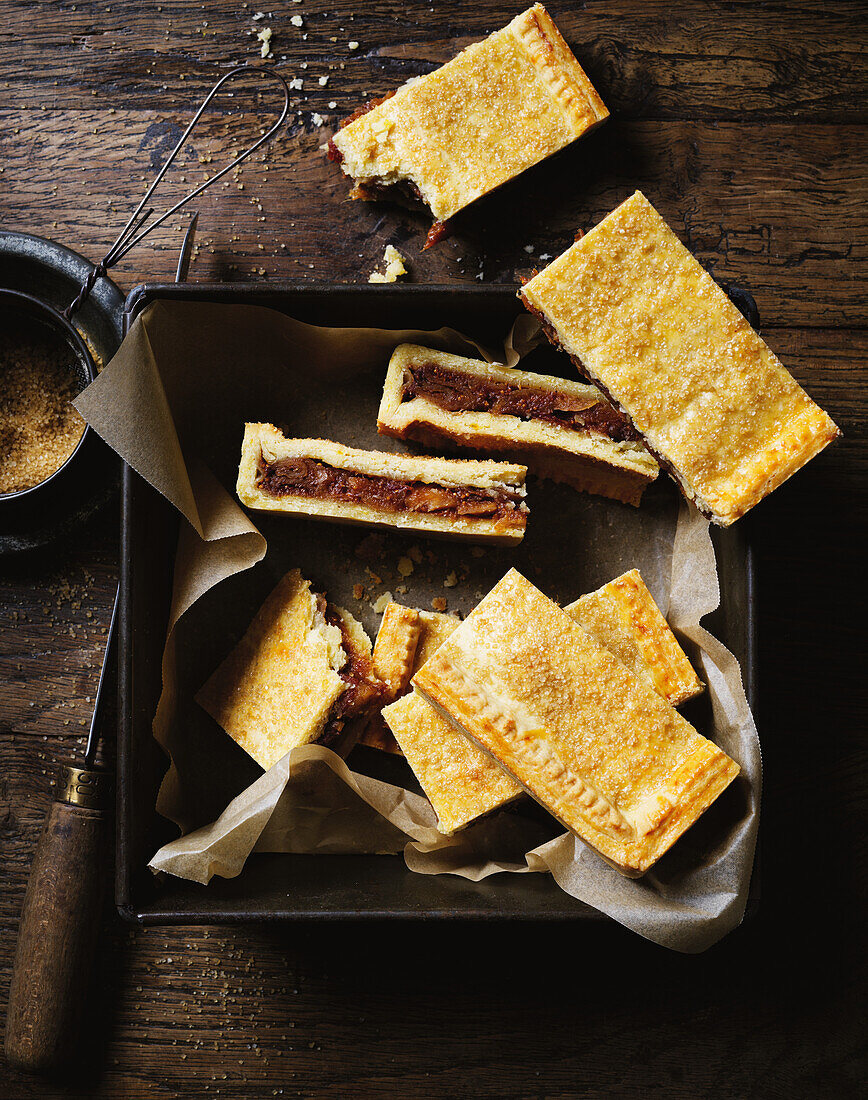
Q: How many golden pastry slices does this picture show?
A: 8